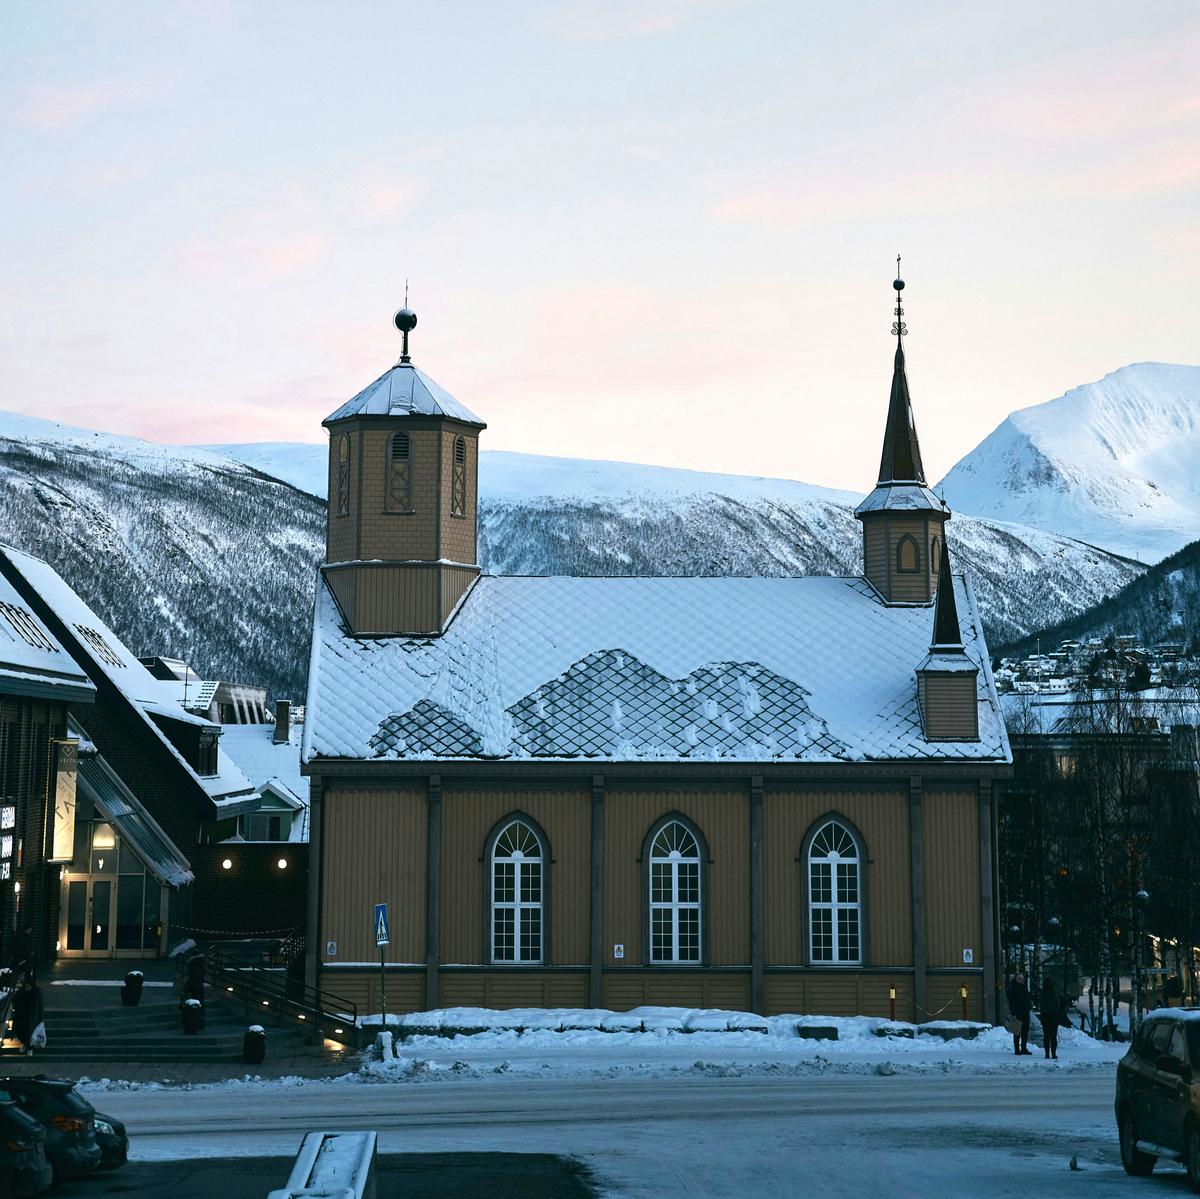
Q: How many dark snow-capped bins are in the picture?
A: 3